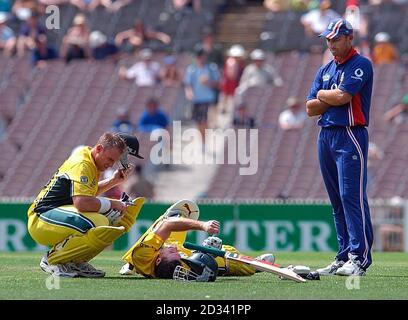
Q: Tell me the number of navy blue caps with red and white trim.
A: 1